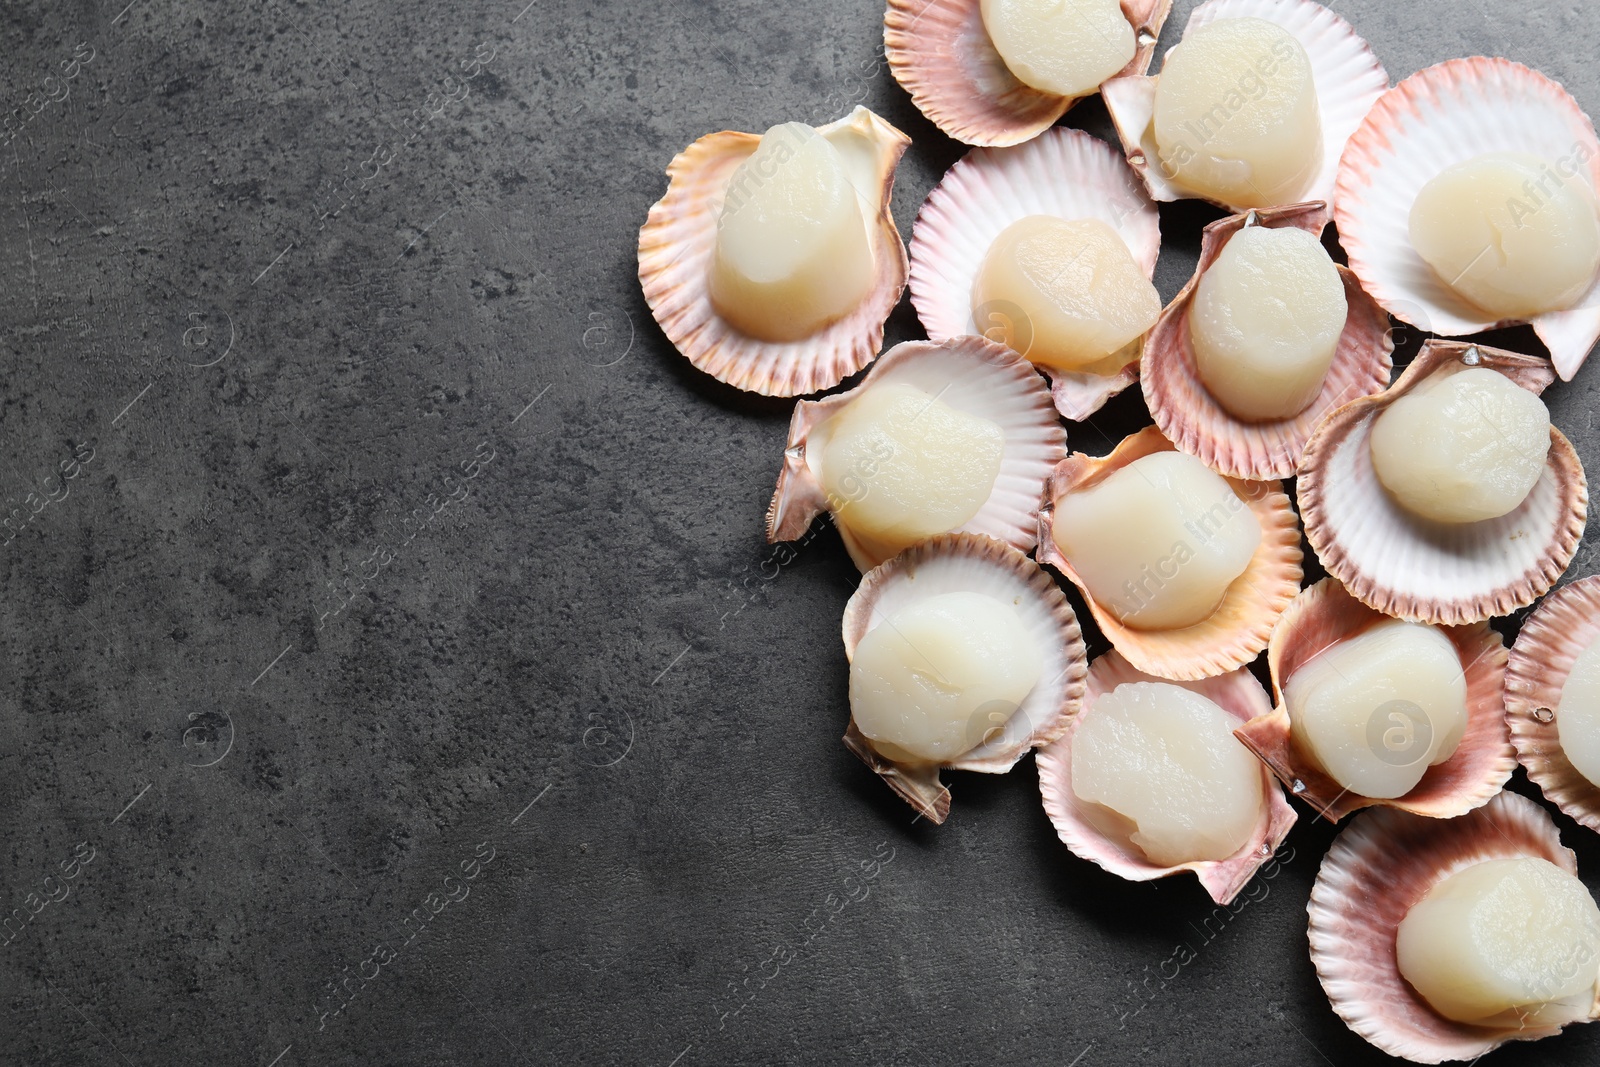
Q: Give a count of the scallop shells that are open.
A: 14